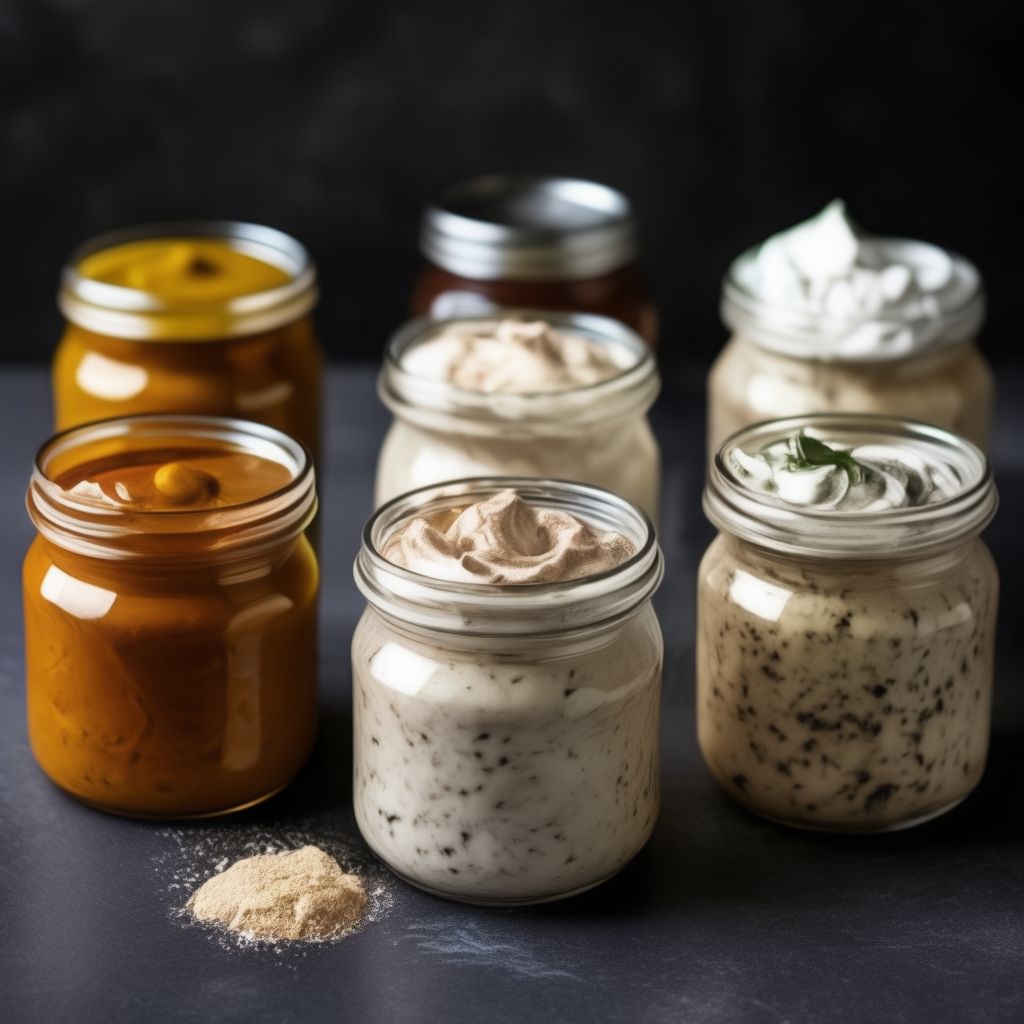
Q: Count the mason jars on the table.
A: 7